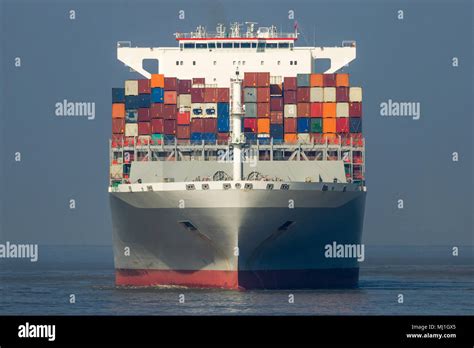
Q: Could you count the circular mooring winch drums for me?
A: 2